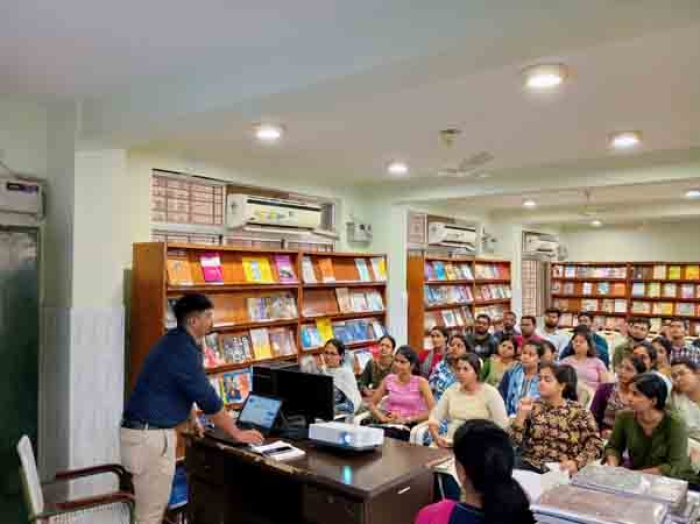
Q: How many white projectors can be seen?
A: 1